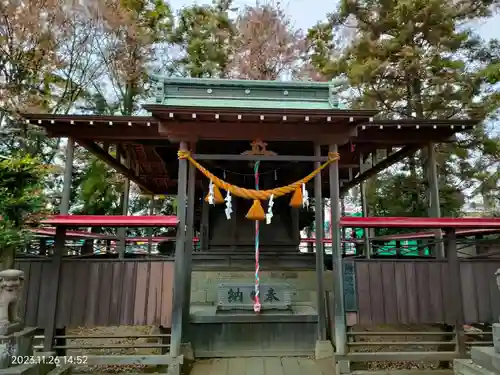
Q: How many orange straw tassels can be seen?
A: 3